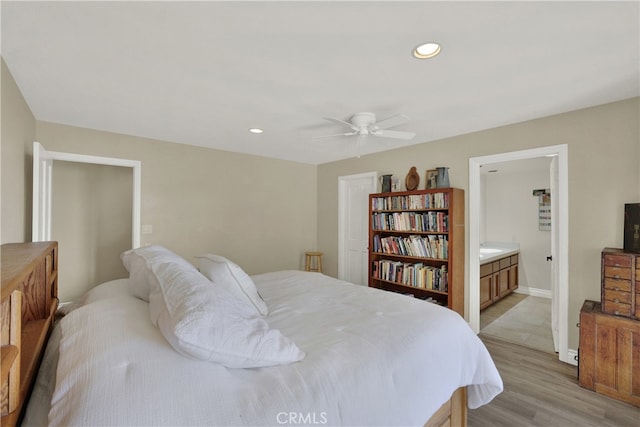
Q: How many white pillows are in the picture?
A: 3